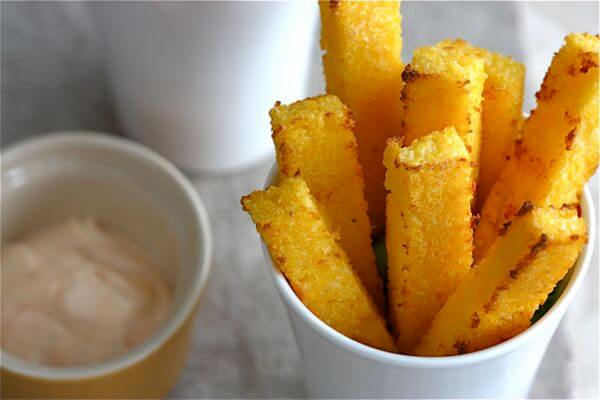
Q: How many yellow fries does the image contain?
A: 8